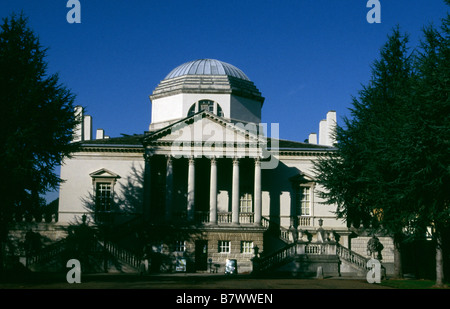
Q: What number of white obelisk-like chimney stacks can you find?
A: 6